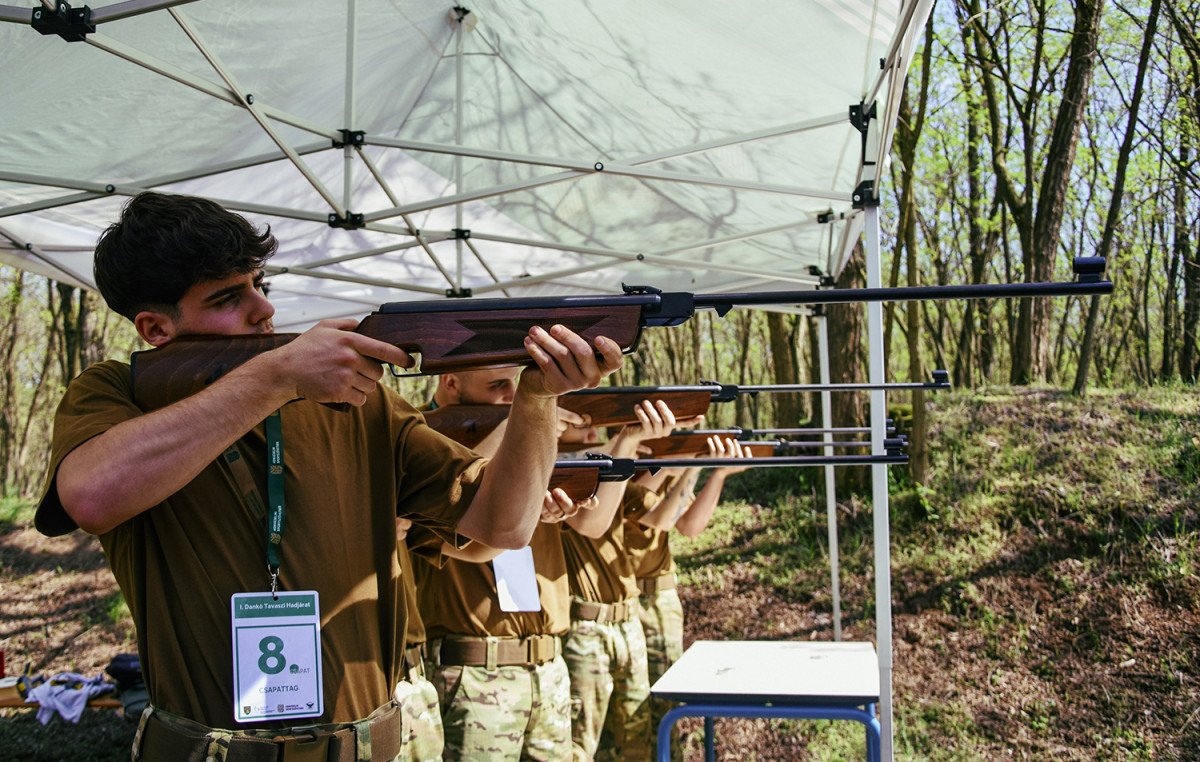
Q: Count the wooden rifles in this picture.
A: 5